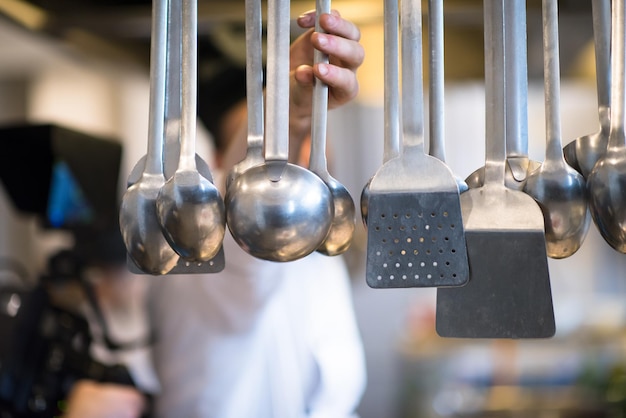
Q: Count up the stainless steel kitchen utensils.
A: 14